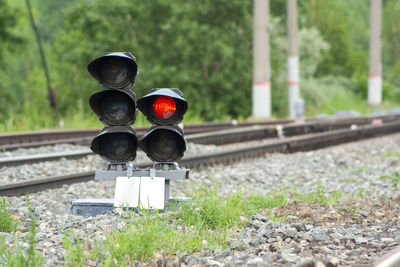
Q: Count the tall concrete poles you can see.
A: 3